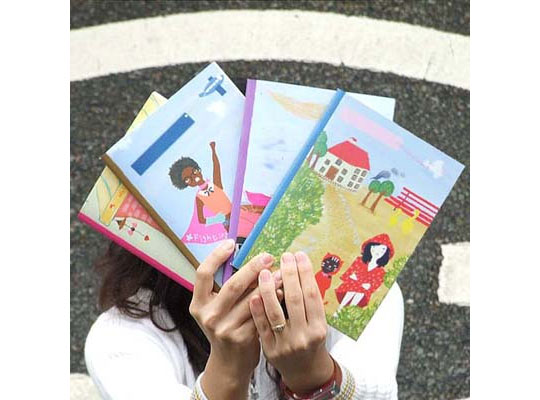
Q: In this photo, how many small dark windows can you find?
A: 11